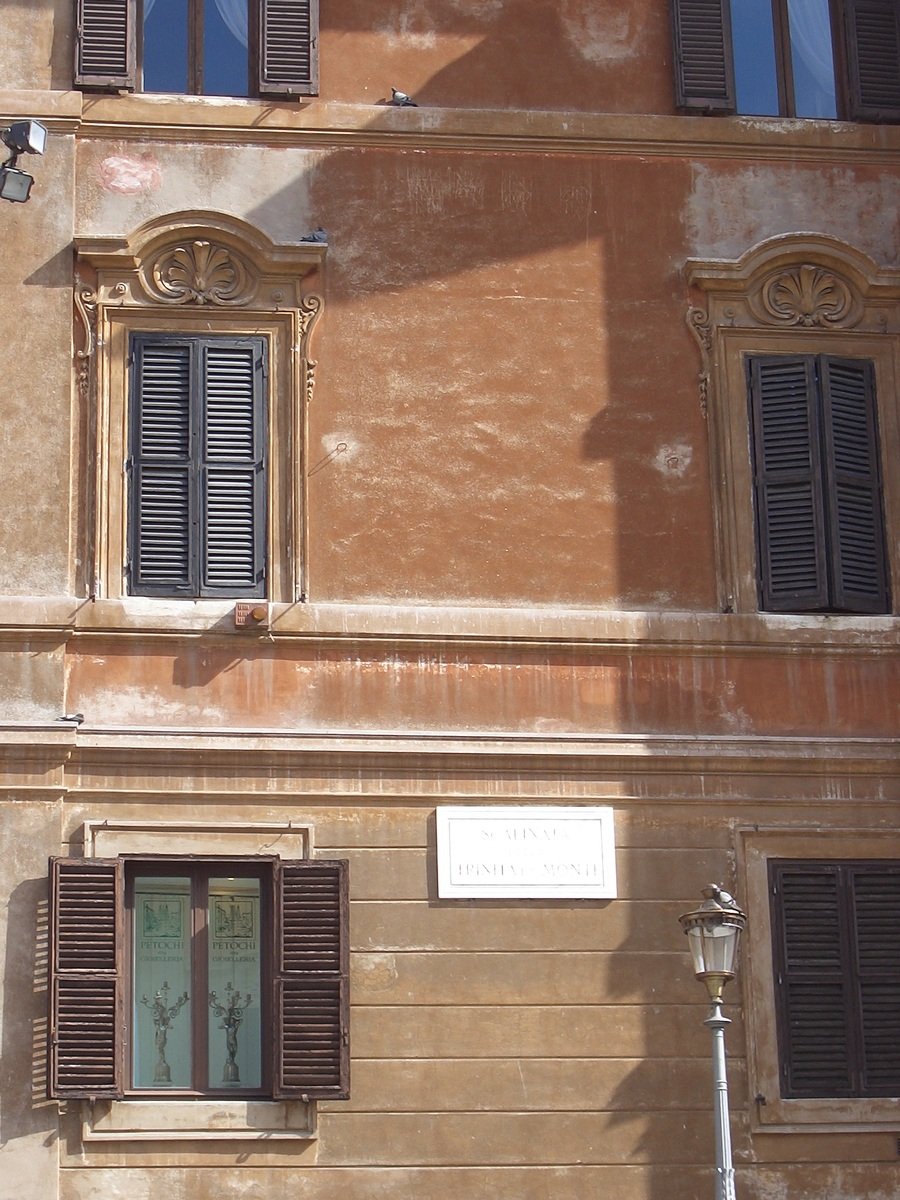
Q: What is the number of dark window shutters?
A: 12